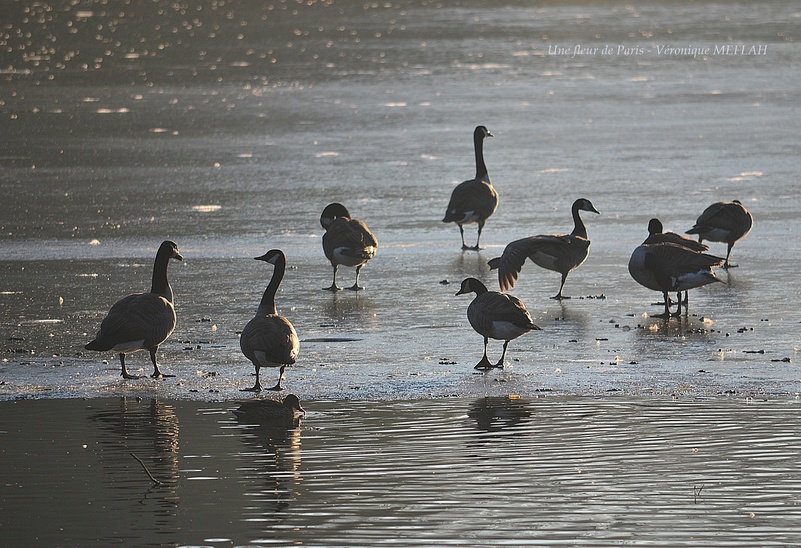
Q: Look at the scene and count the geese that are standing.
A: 9